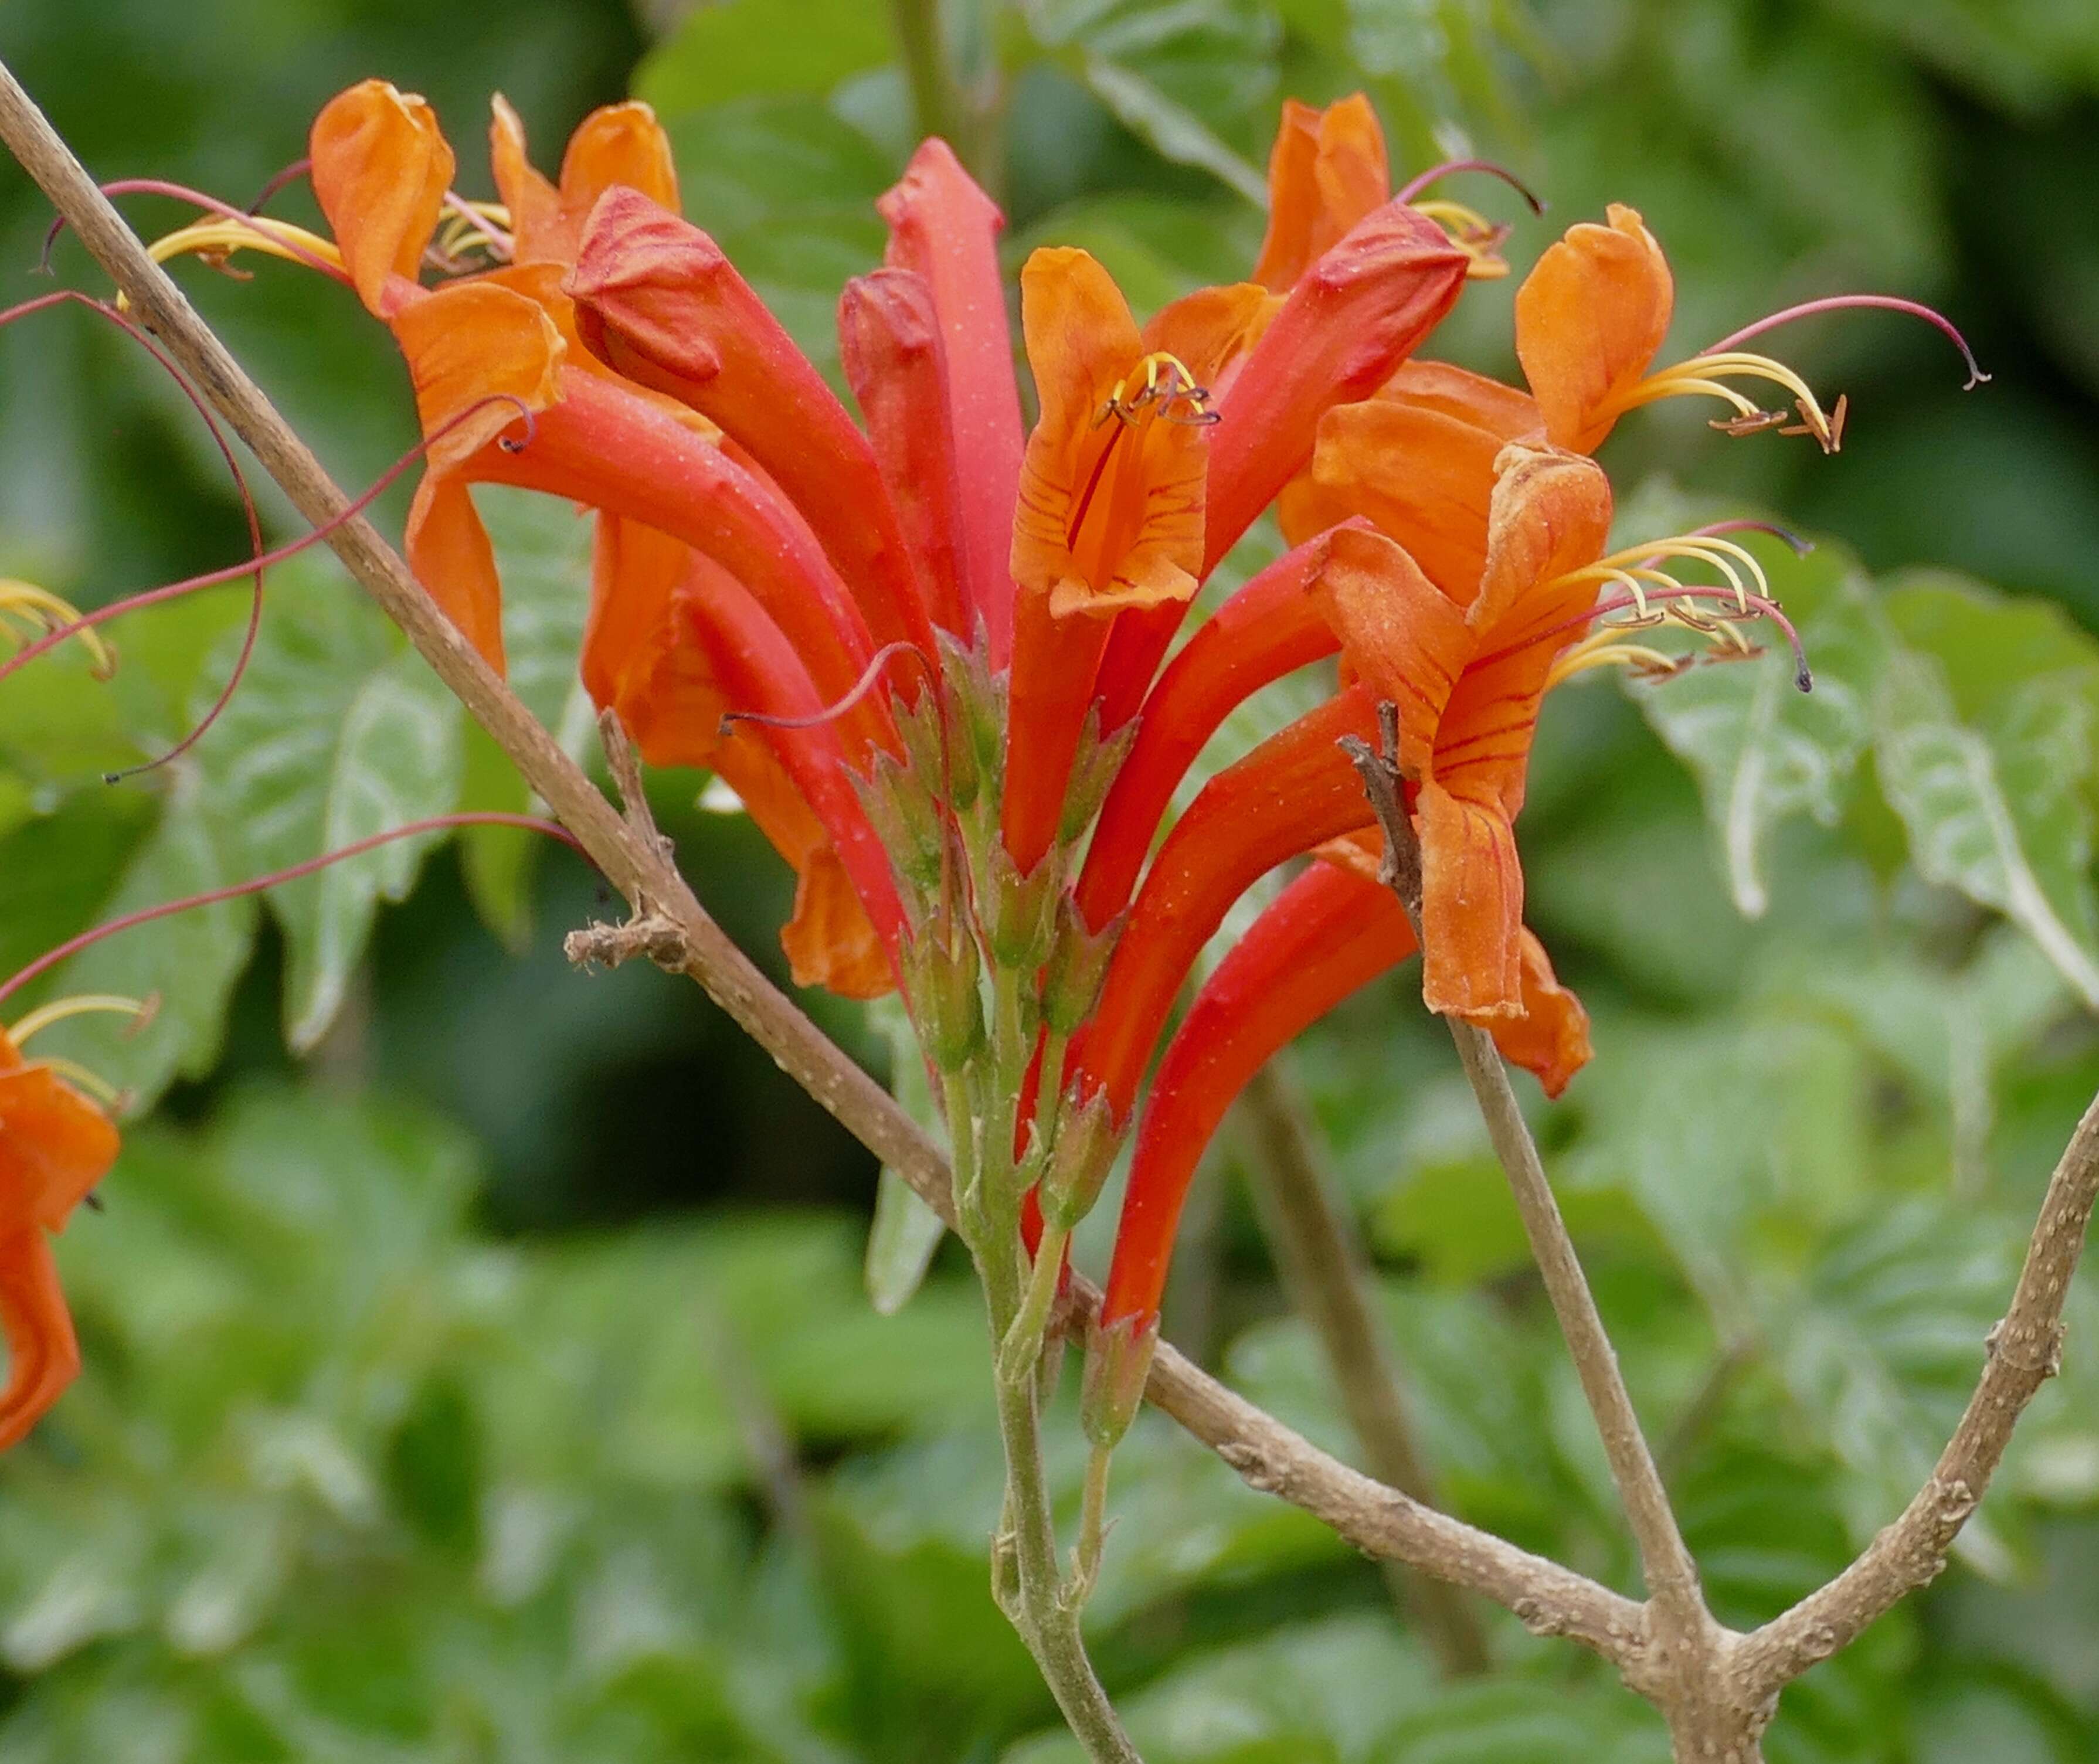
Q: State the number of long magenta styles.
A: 10